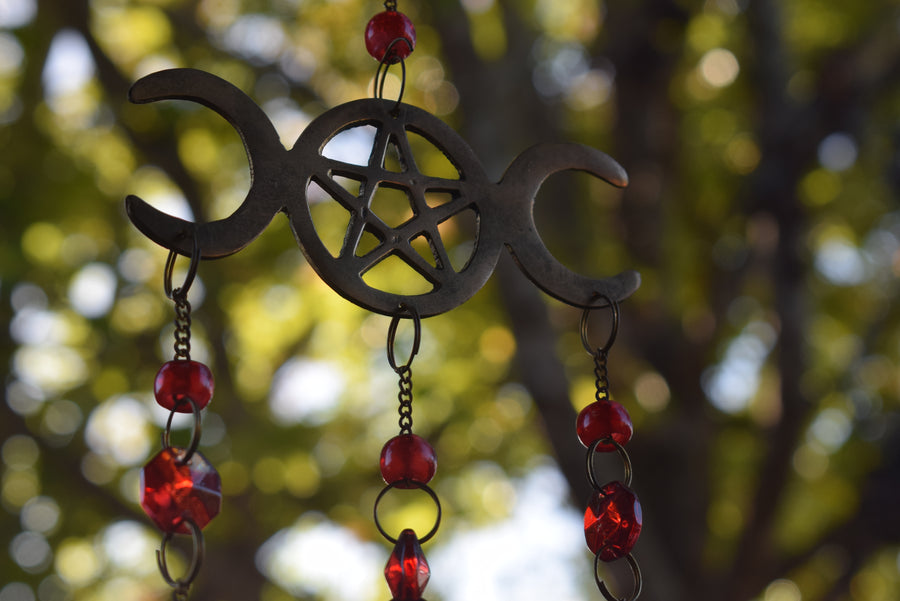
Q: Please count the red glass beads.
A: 7